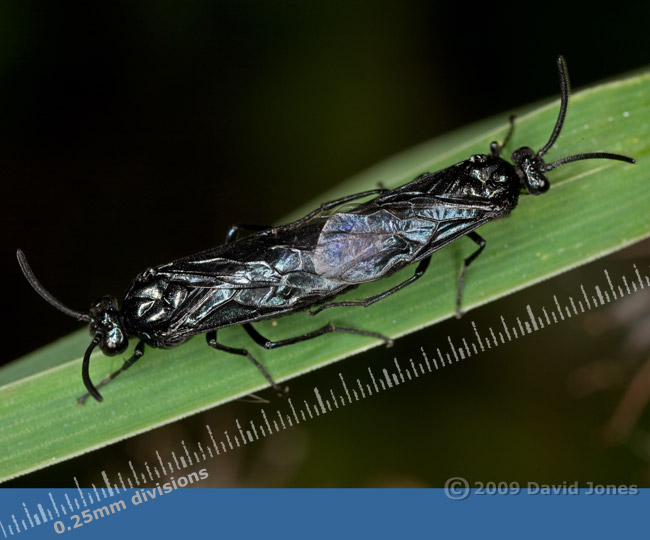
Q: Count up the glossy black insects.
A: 2